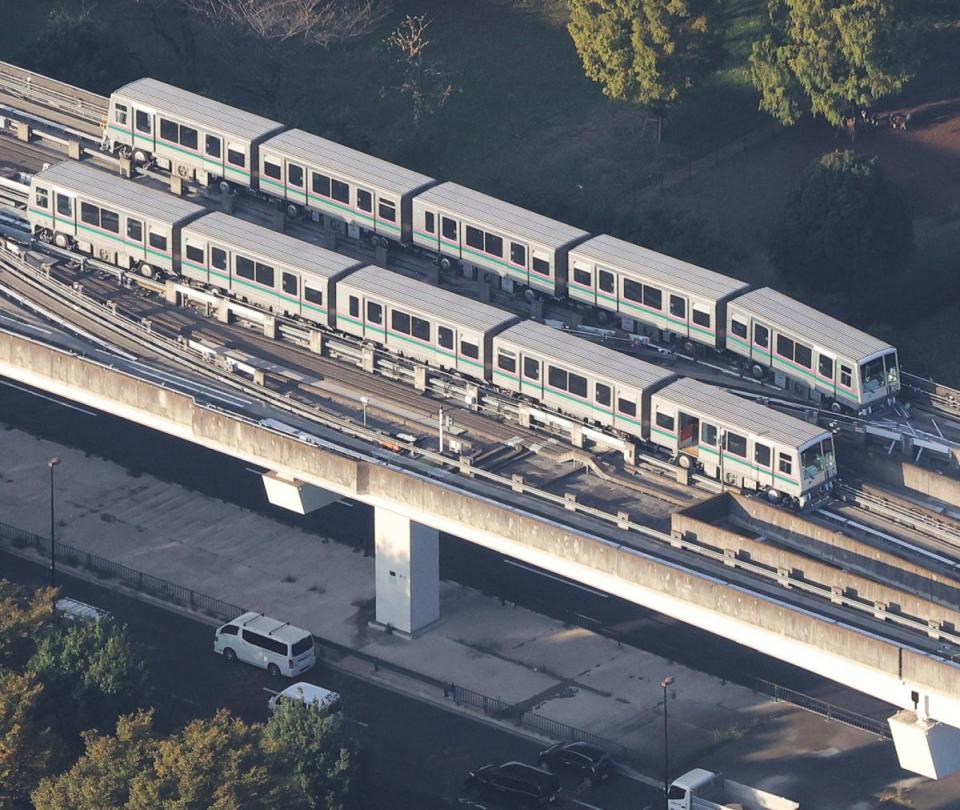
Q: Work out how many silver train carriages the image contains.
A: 10